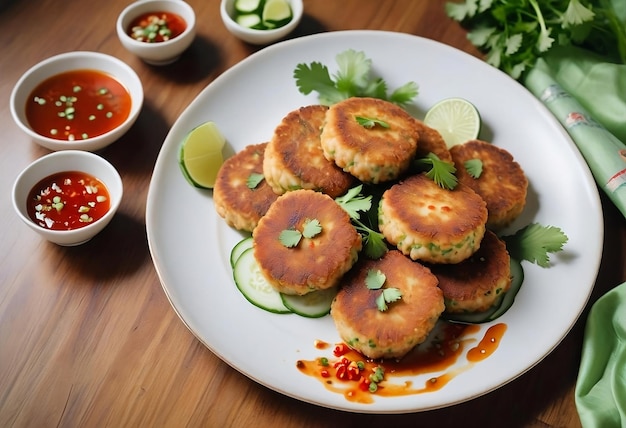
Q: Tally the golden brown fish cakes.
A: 9